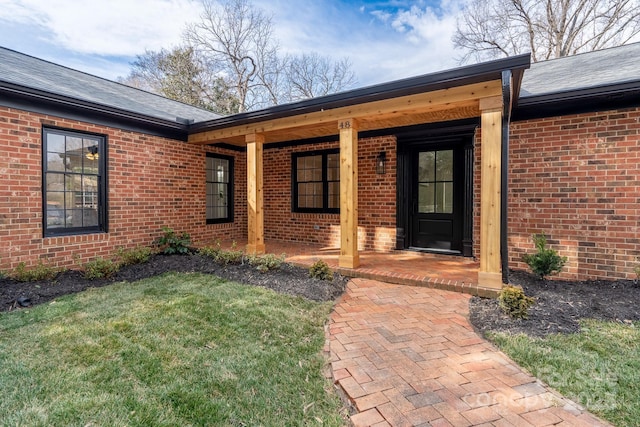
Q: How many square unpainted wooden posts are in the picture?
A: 3